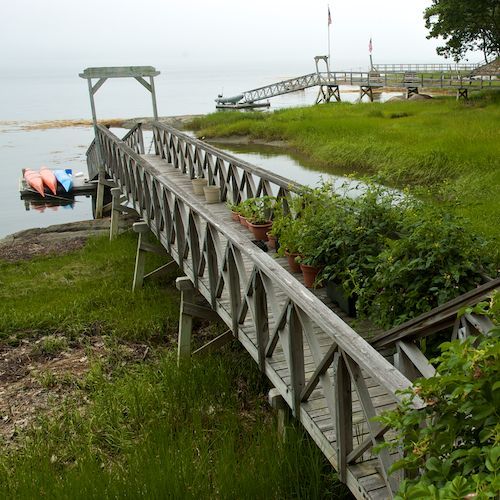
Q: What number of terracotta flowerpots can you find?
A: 6